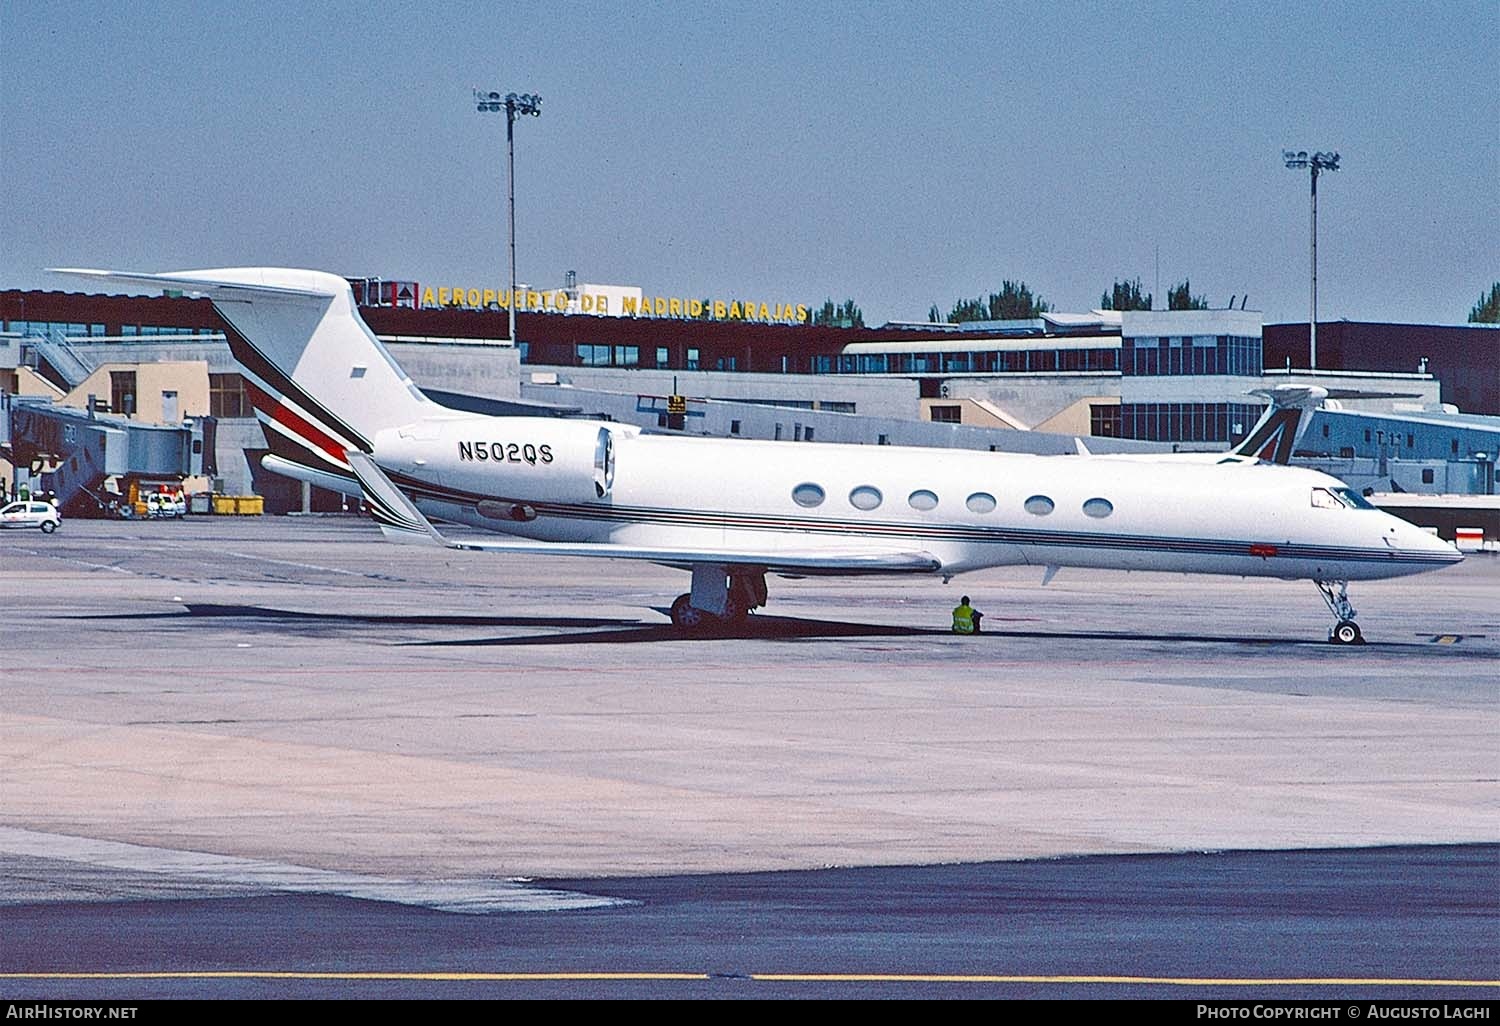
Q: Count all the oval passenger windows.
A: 6